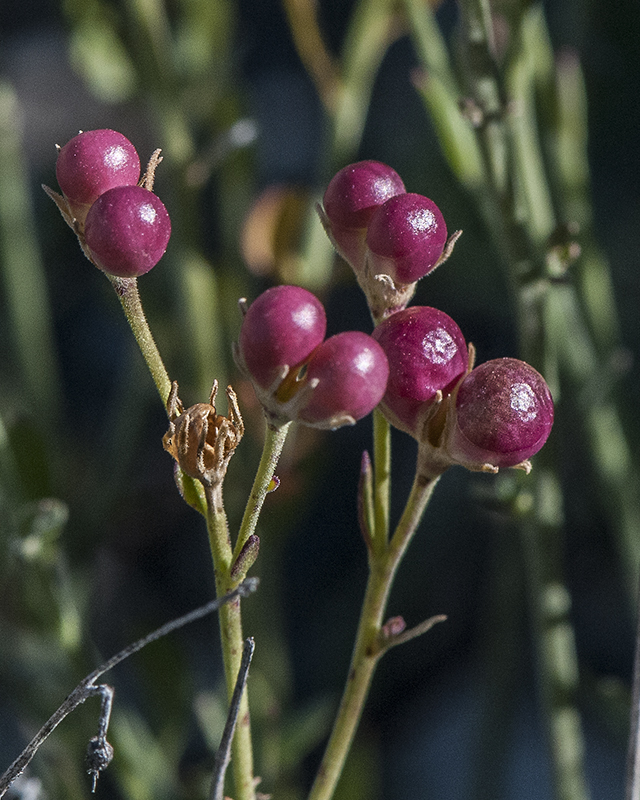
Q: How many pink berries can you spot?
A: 8